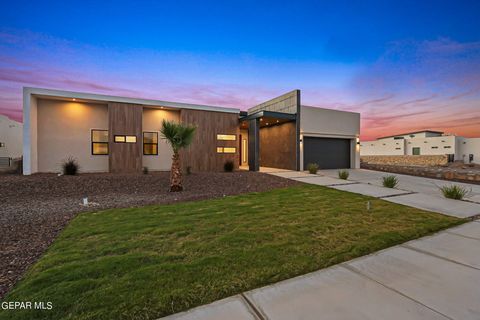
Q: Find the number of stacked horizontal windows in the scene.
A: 2